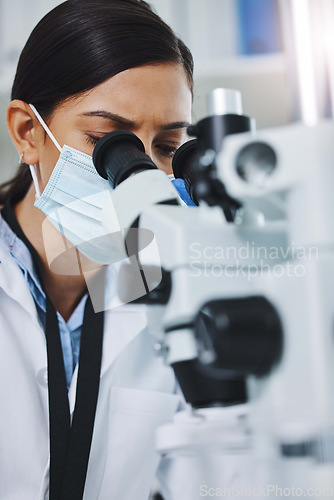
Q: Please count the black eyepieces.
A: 2